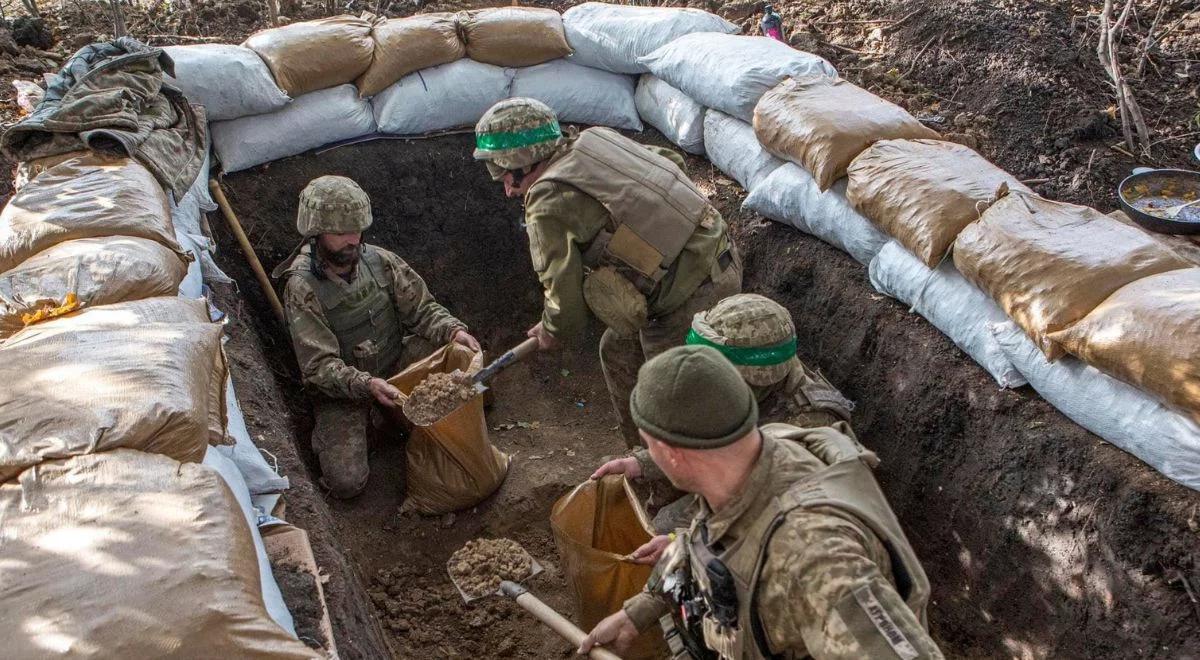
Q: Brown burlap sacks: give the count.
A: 13